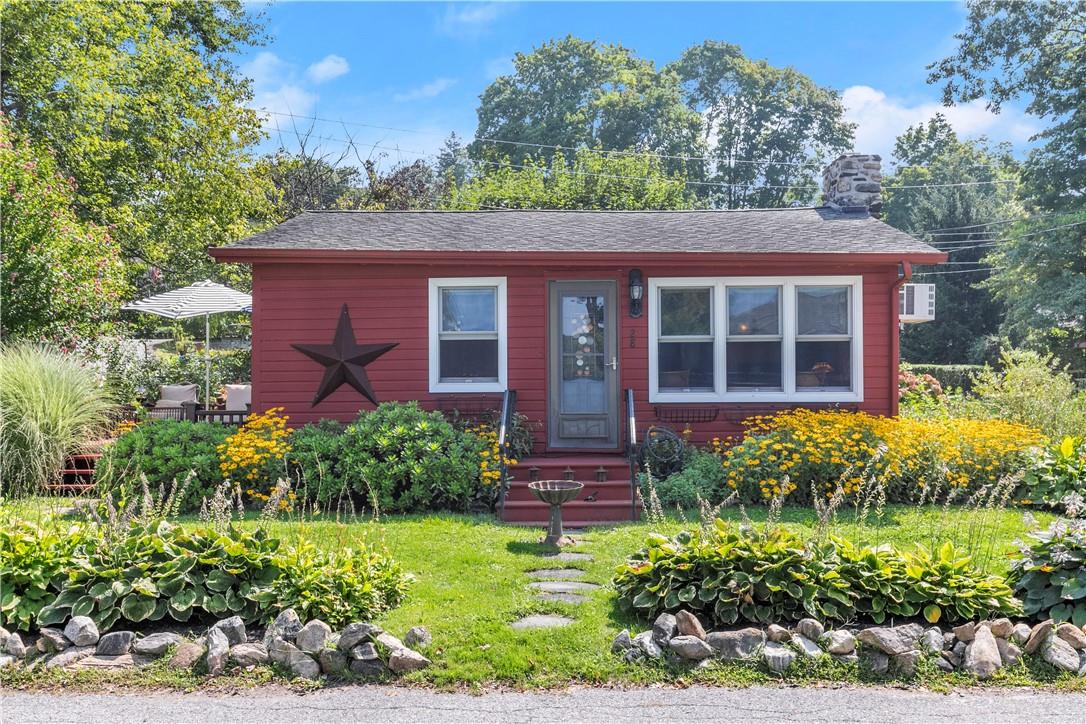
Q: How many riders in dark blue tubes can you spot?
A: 0